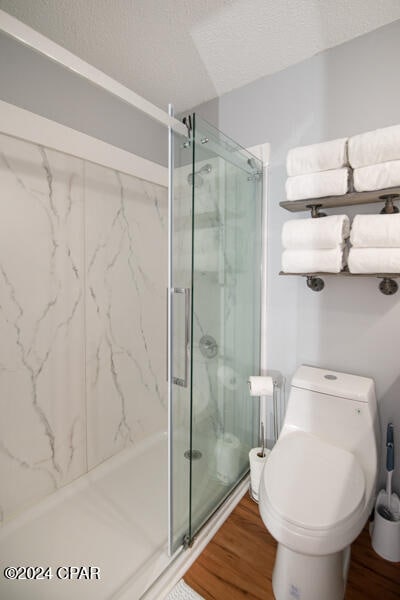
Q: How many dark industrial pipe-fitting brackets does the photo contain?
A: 4